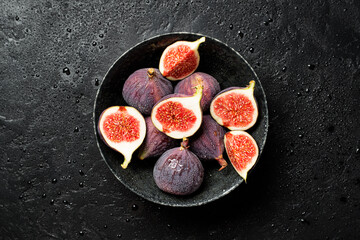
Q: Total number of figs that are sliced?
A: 5